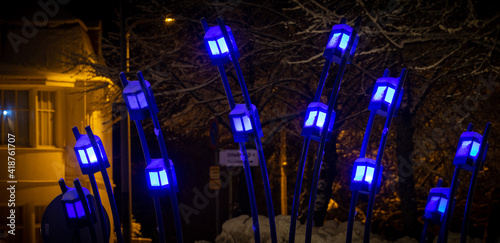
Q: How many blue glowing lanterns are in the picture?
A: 12